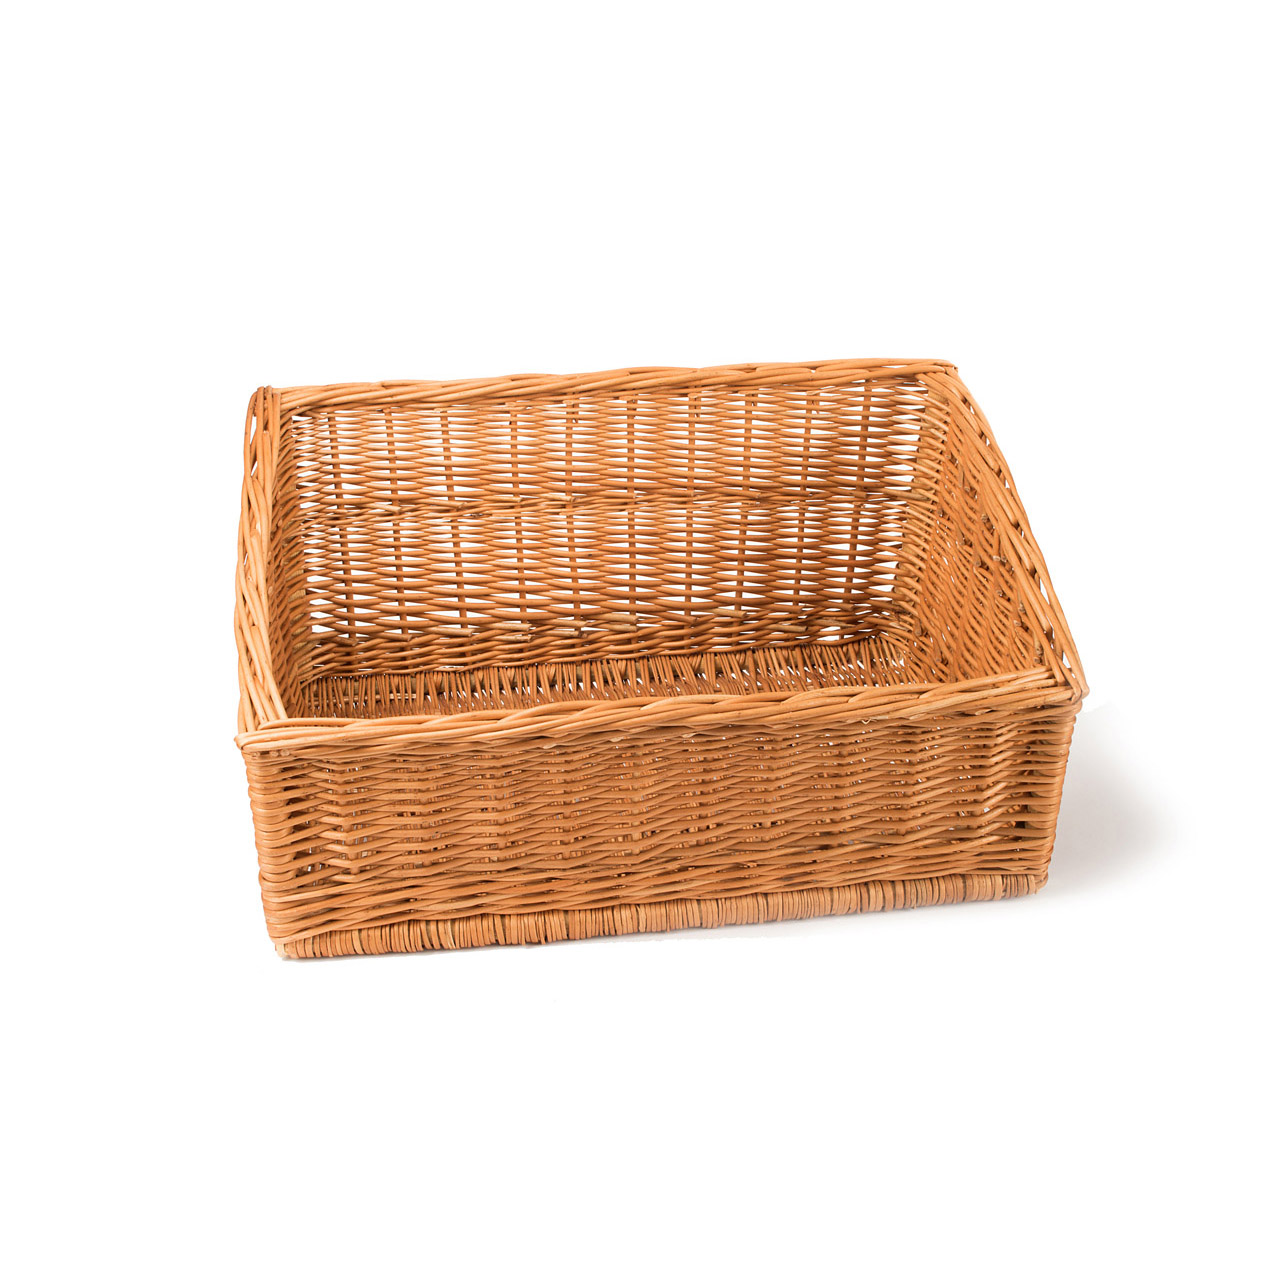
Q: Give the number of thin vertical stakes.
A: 10